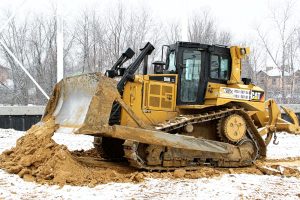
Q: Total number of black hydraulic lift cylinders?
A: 2